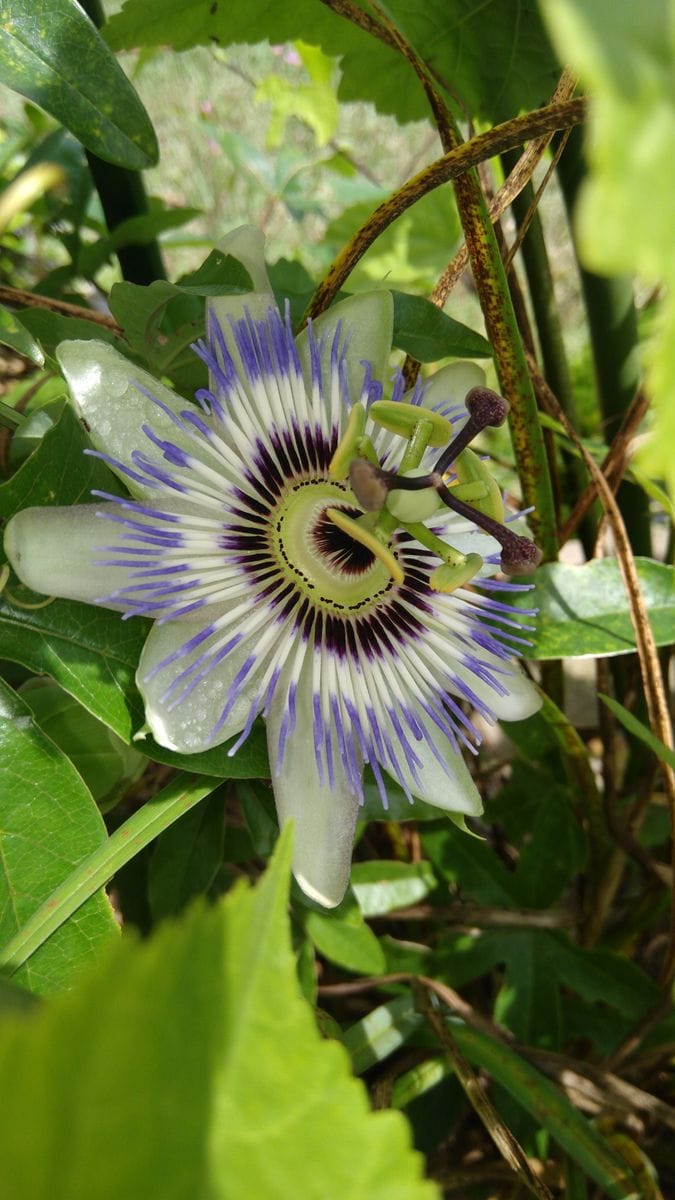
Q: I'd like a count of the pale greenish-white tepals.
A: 10